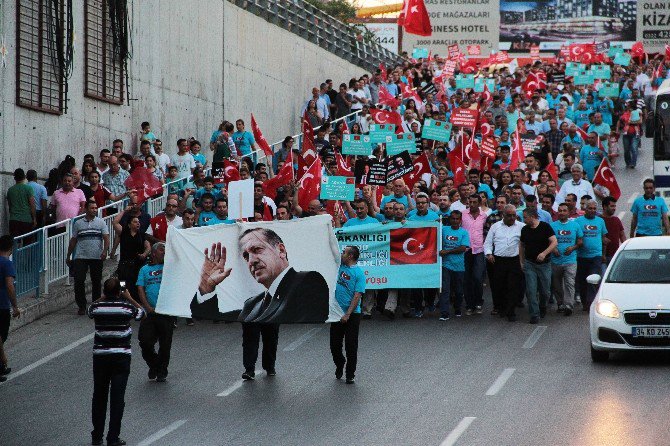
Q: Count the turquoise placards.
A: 14